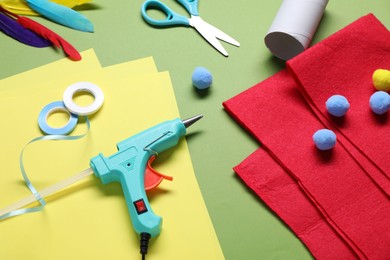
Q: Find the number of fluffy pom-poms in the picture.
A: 5